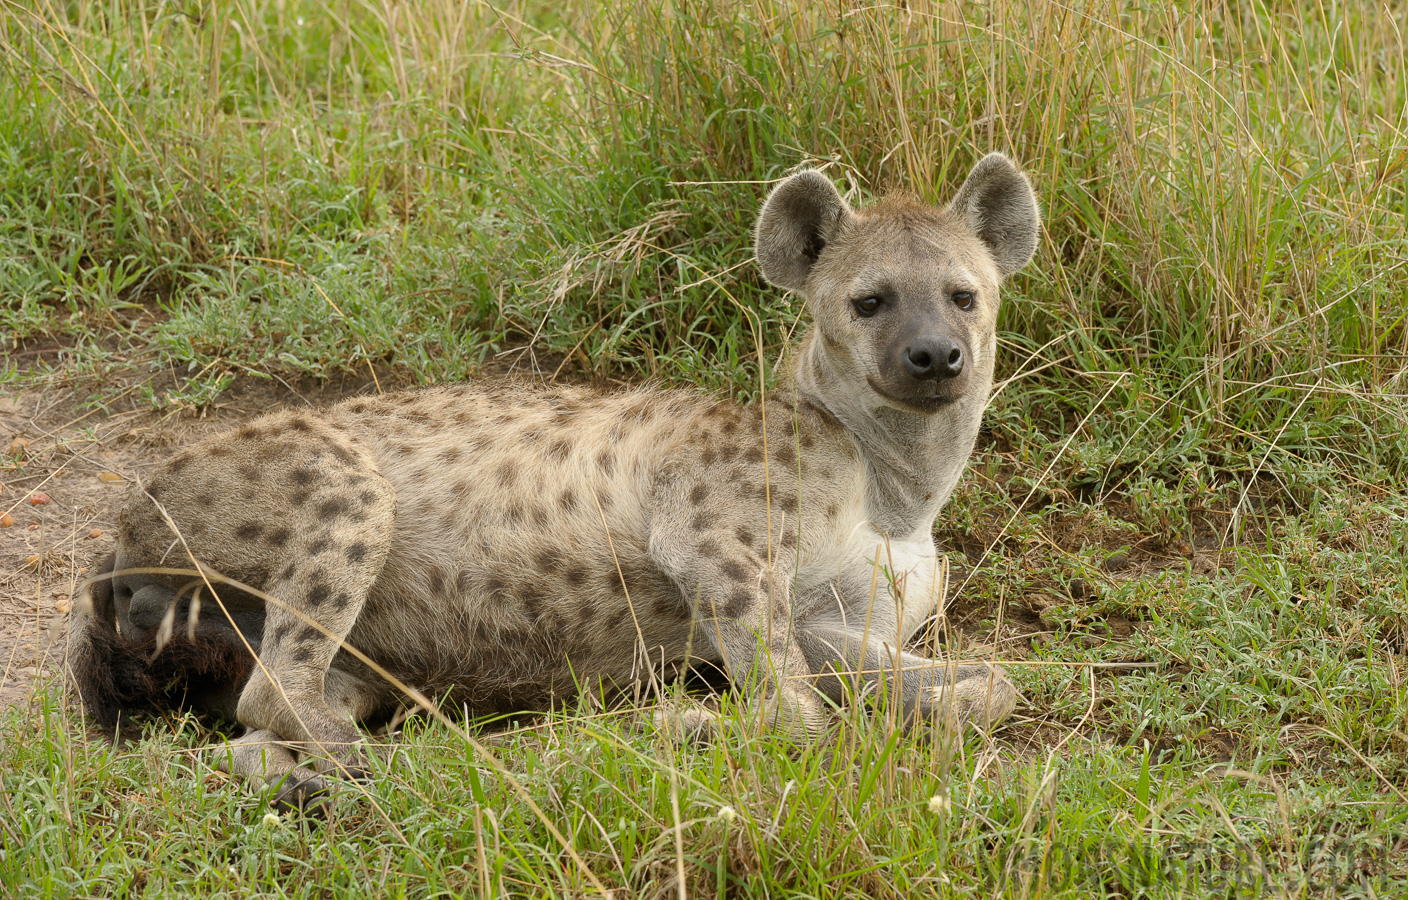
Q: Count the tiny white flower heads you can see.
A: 3